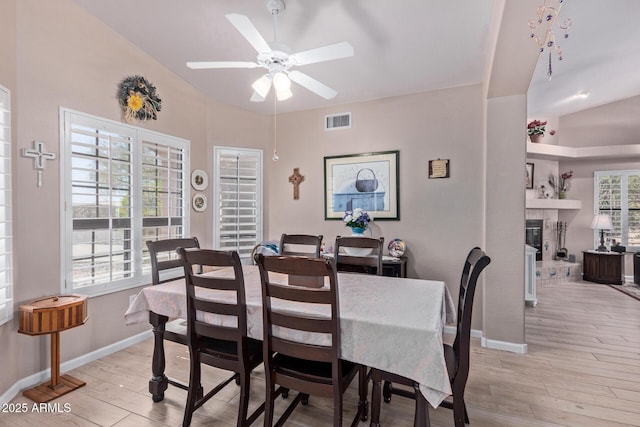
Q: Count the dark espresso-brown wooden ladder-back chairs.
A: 6